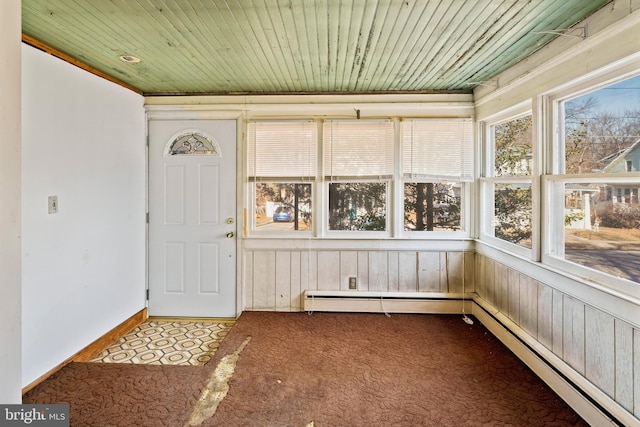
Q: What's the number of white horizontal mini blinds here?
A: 3